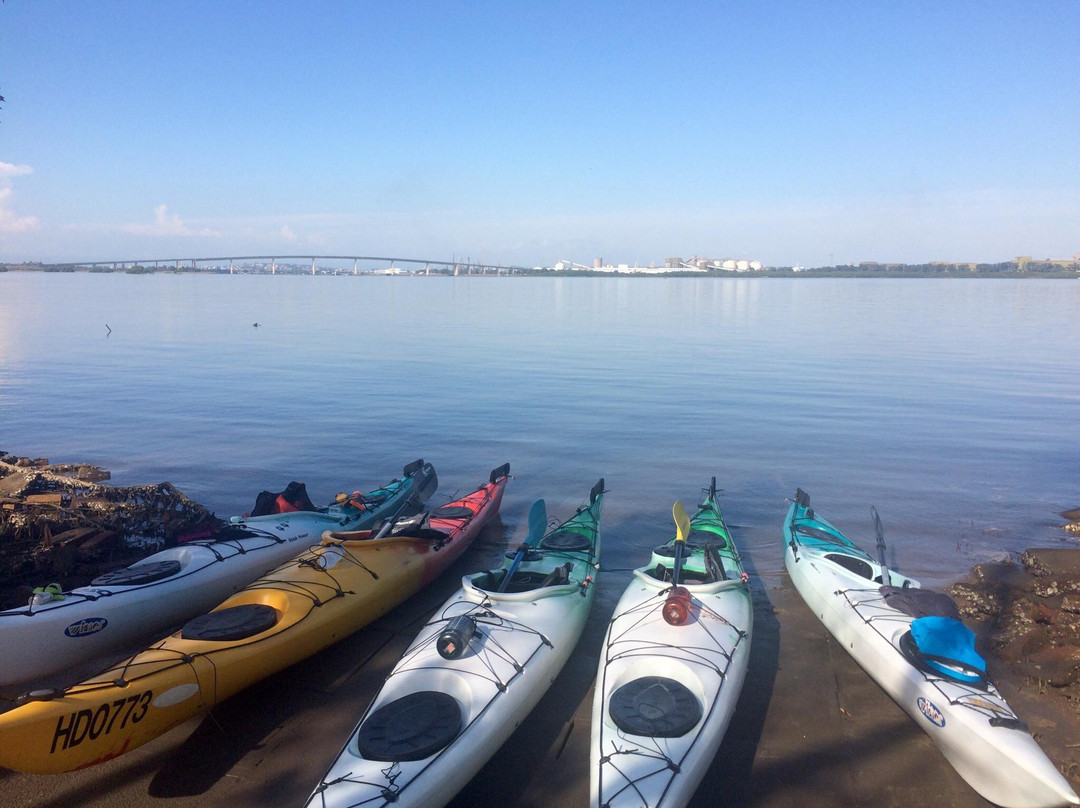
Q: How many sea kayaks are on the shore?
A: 5